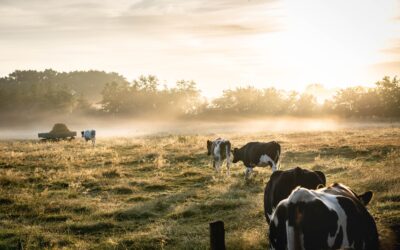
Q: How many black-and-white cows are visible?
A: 5